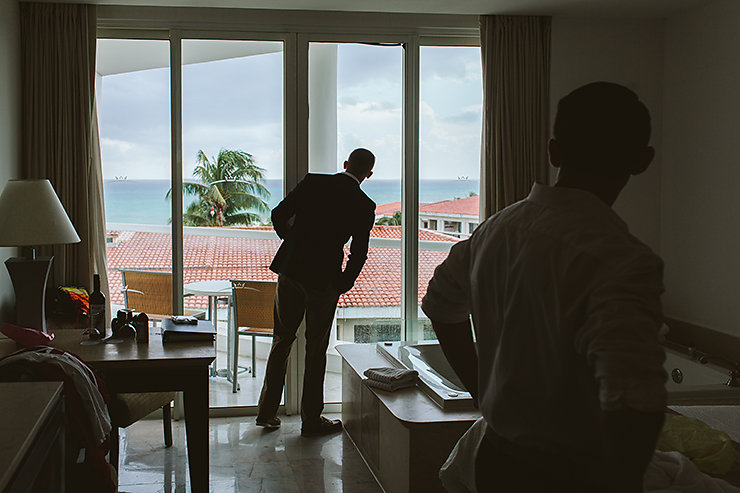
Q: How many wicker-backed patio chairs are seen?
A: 2